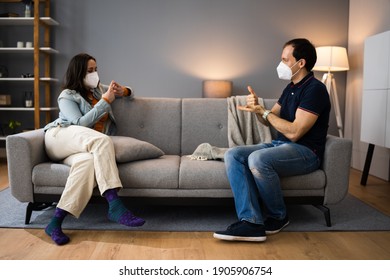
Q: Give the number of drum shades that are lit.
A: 2